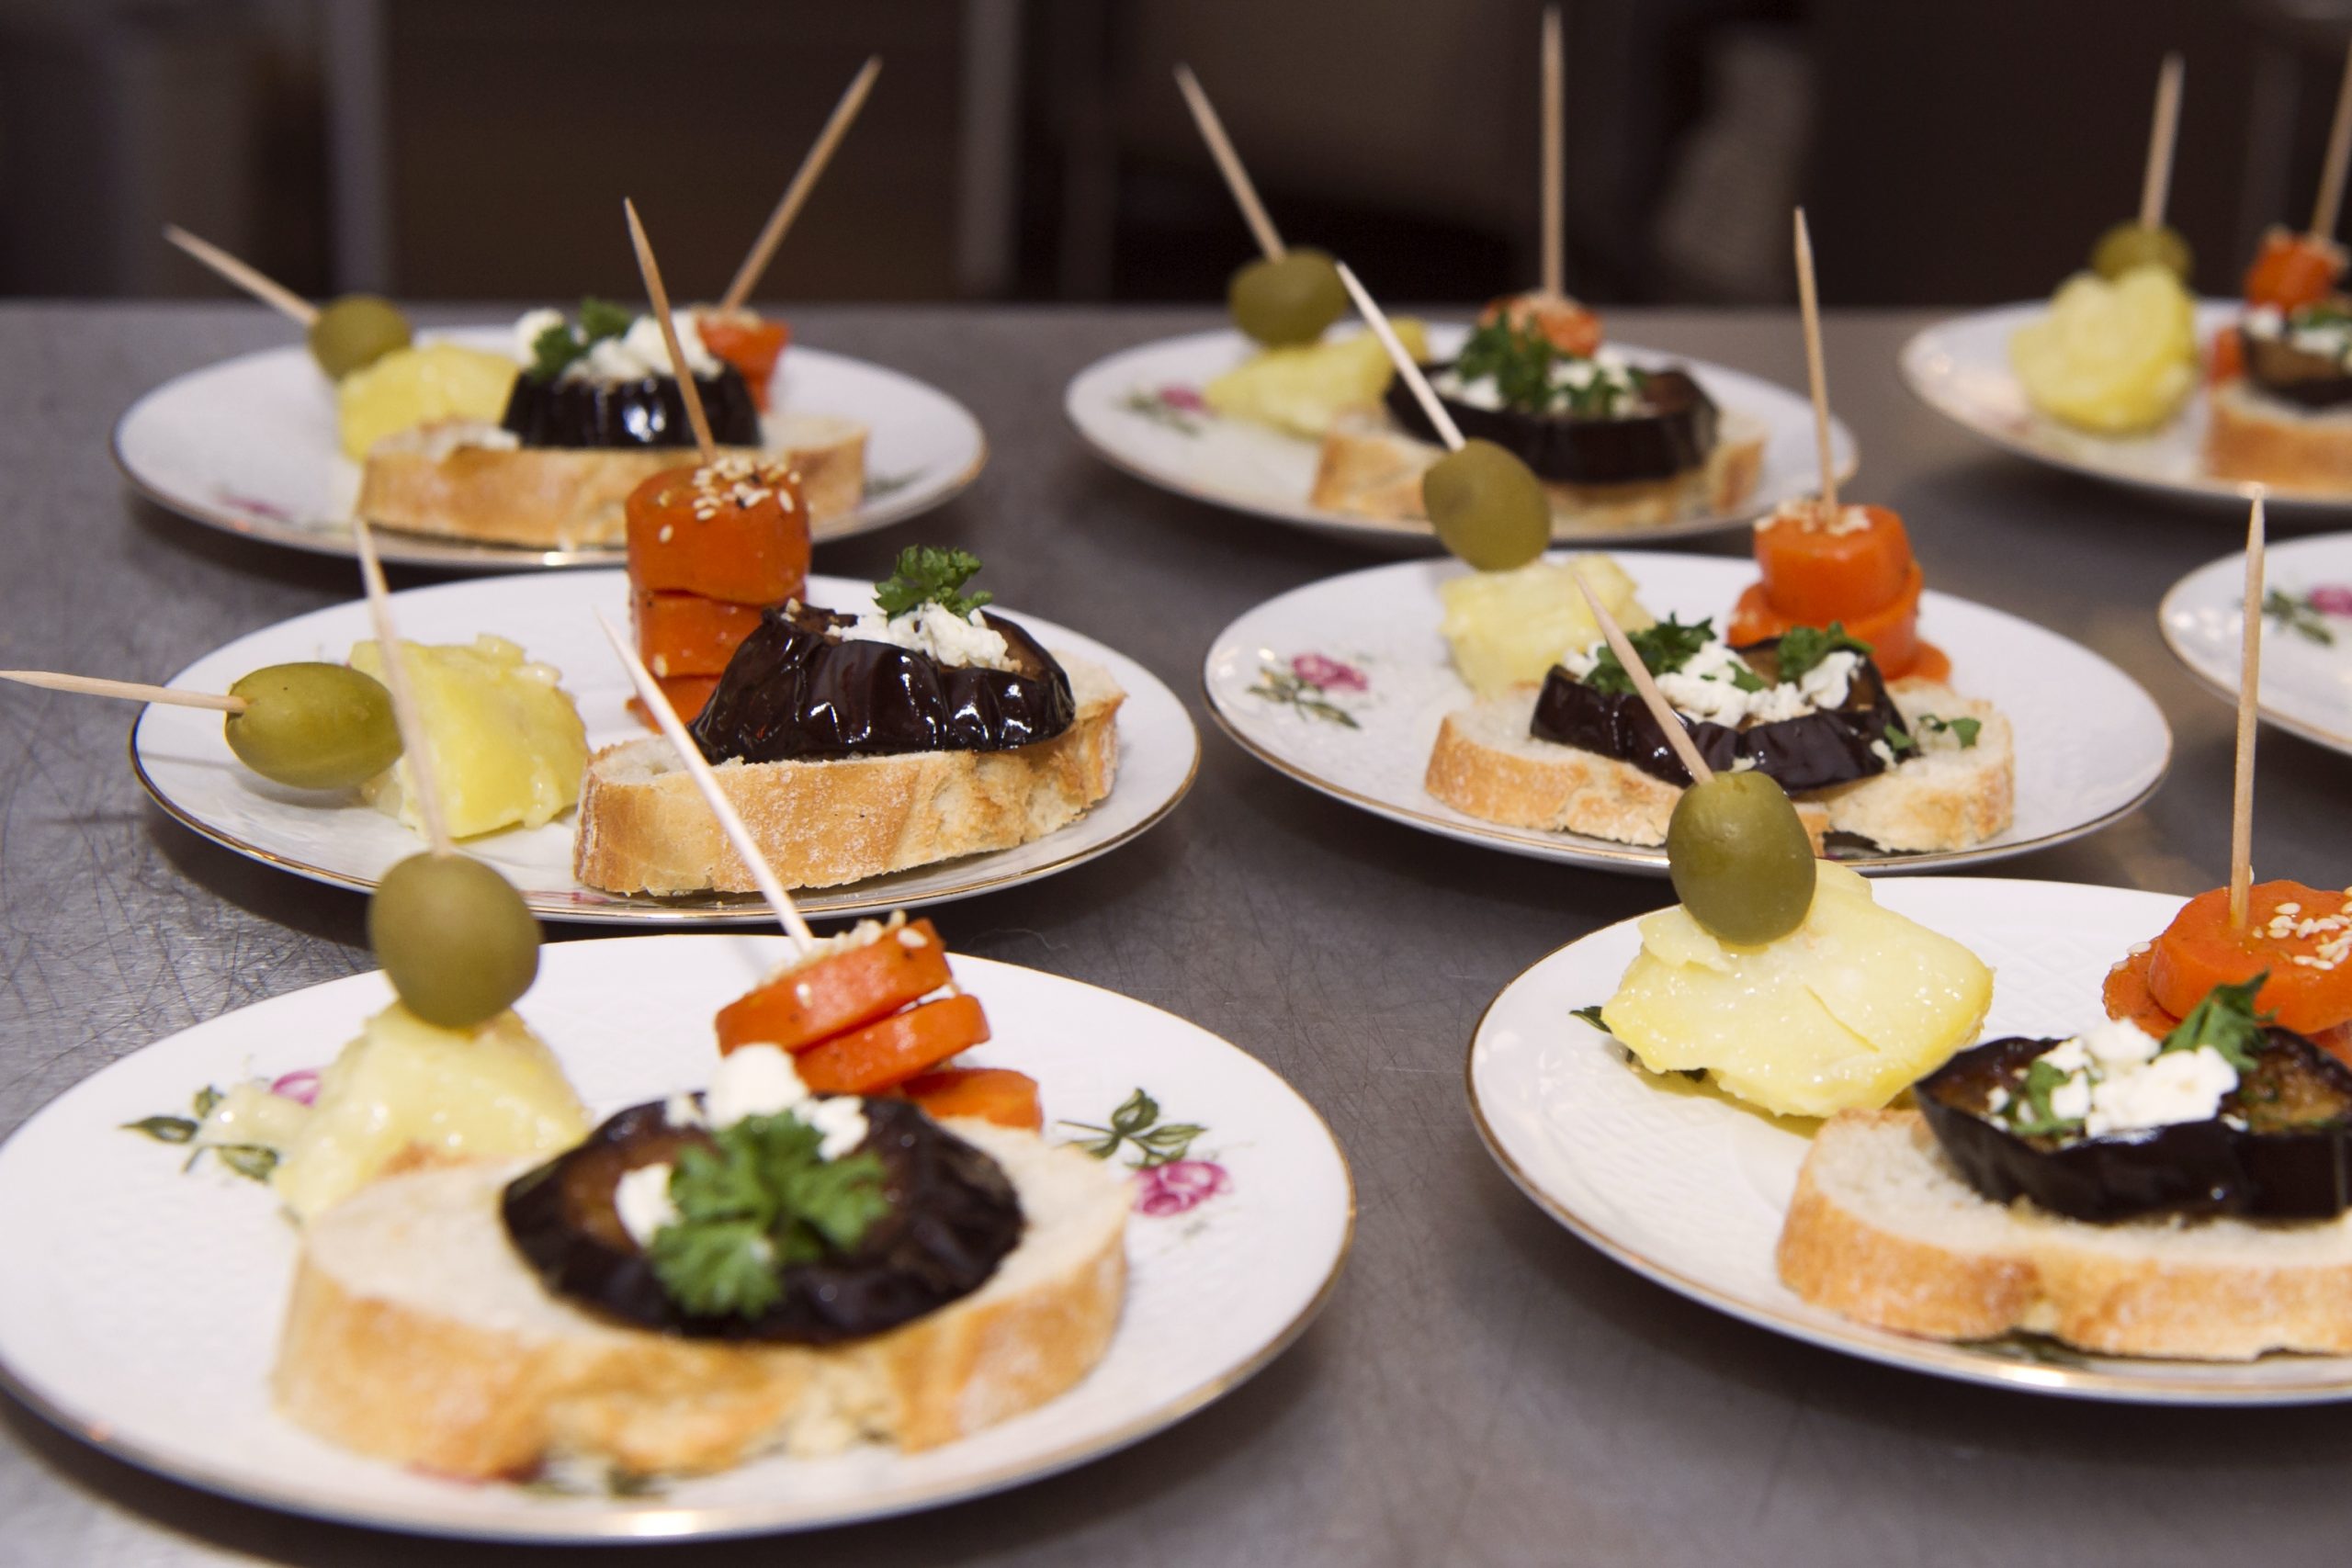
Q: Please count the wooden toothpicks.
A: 14